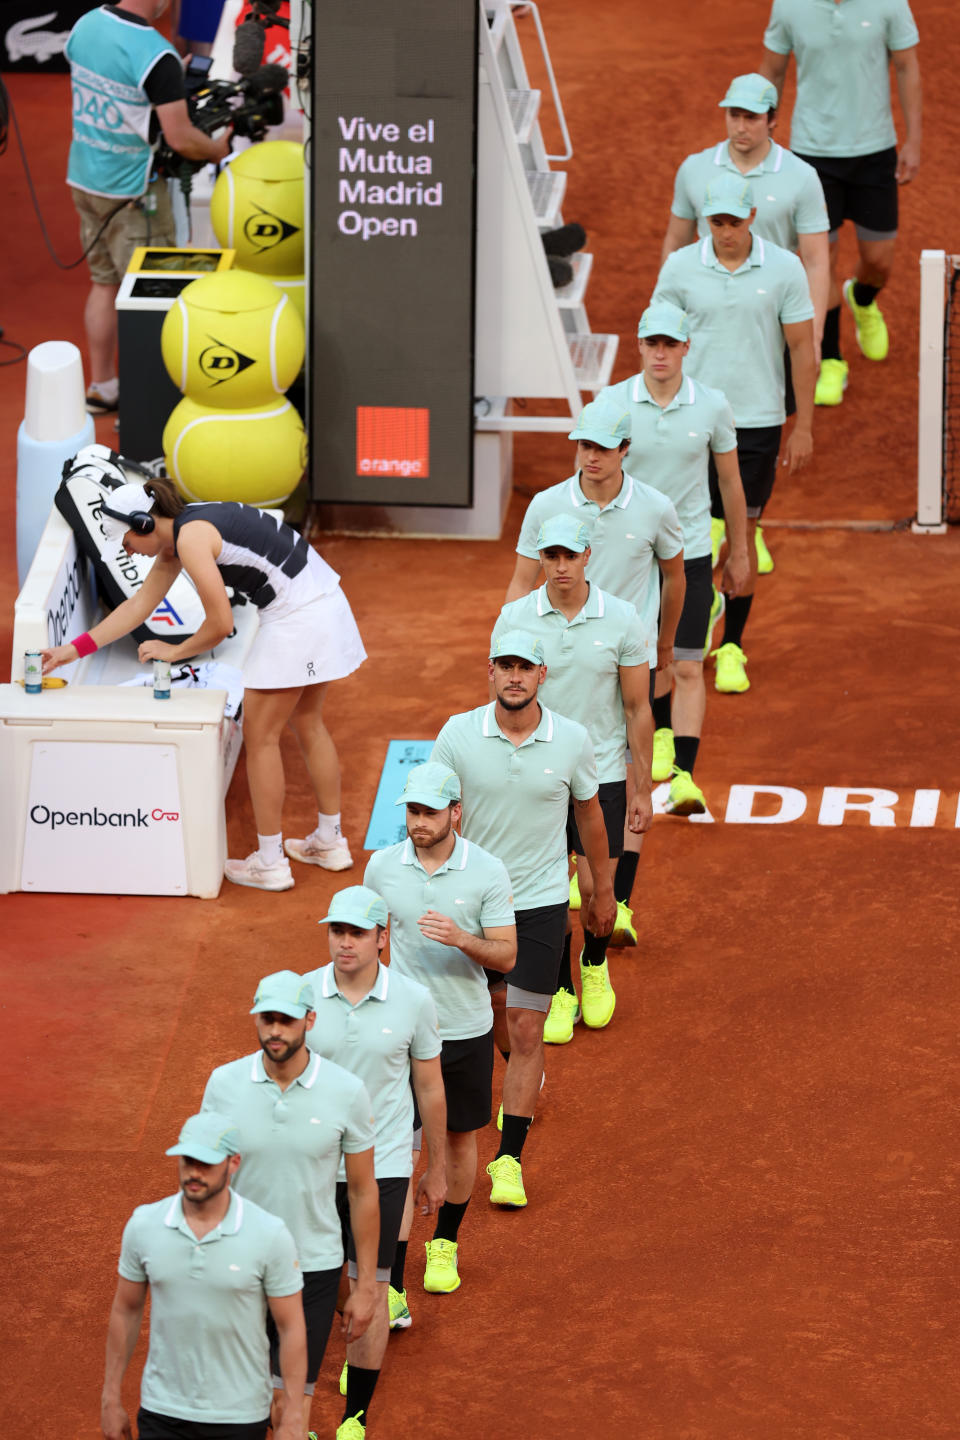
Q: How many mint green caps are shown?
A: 10